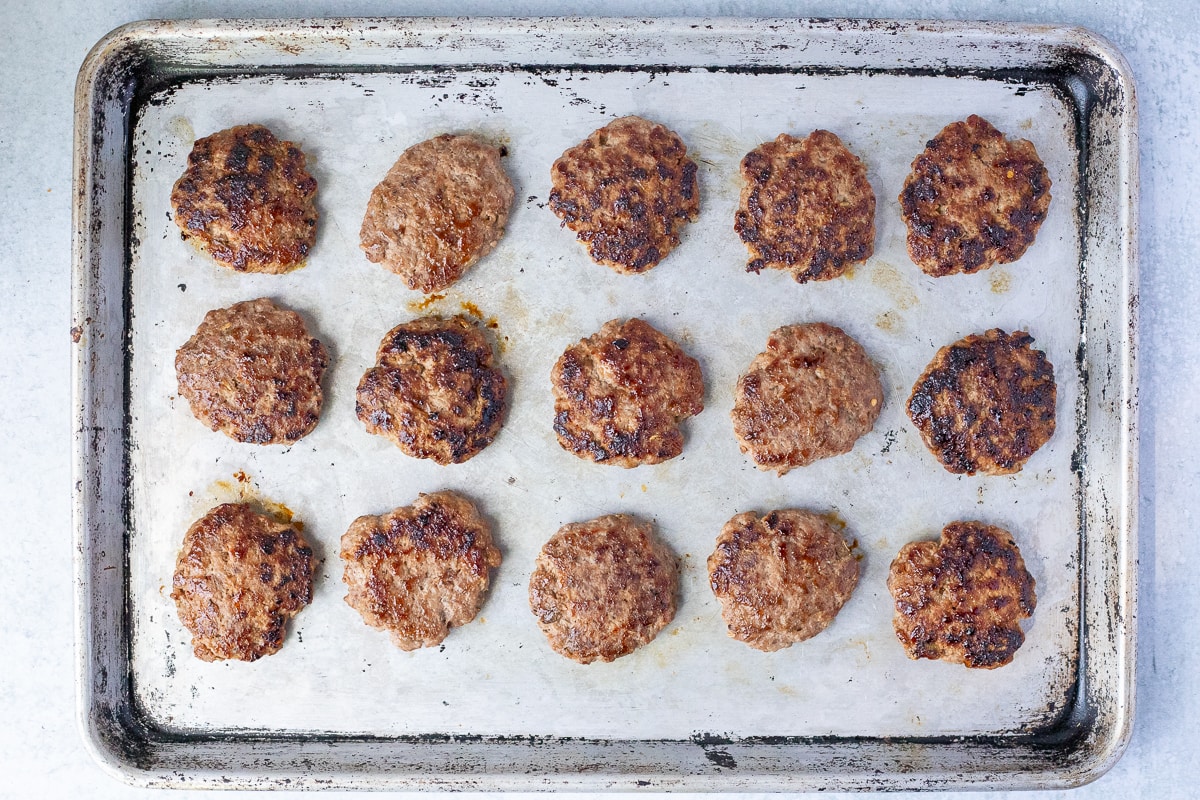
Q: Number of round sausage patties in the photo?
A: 15